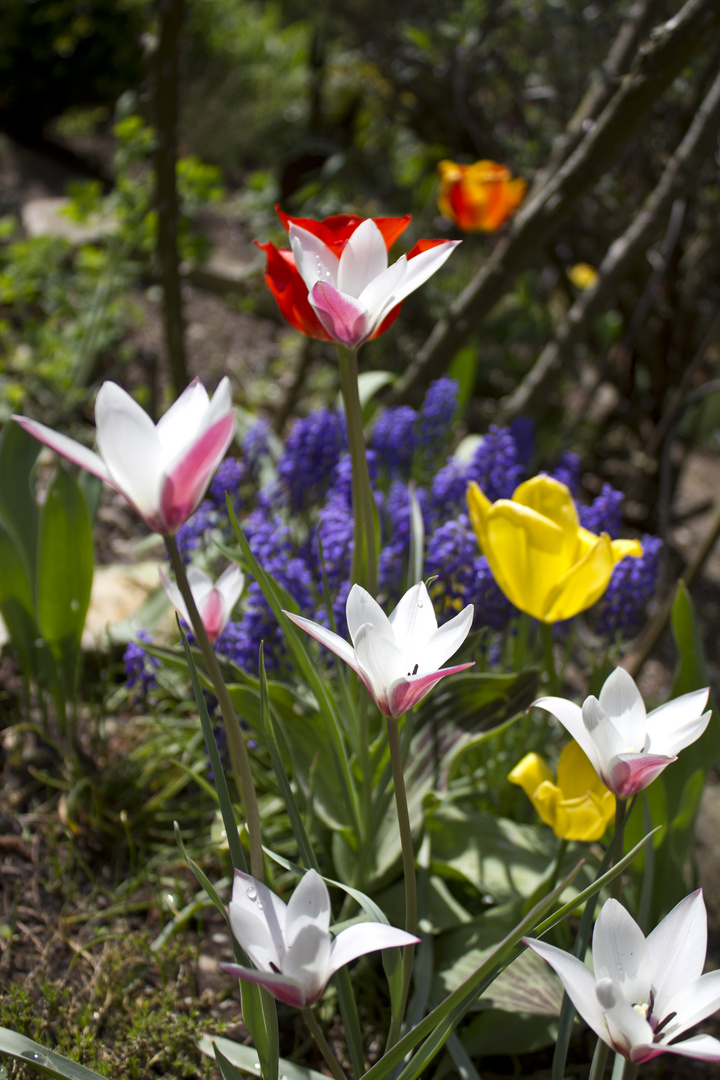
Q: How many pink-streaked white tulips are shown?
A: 7